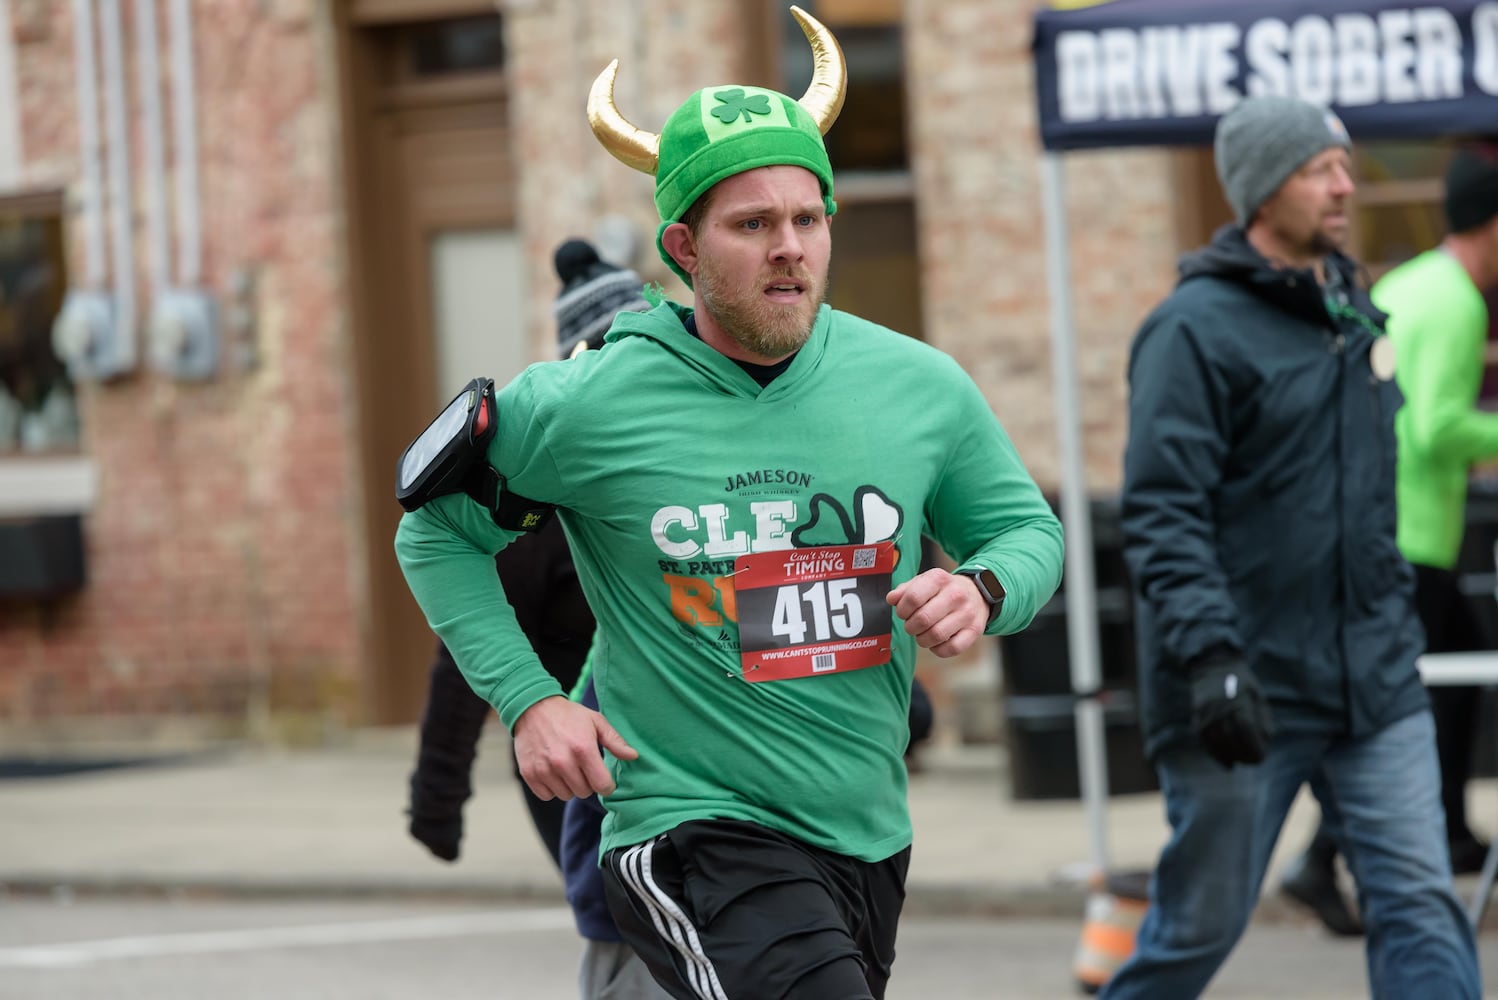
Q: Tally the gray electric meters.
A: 2